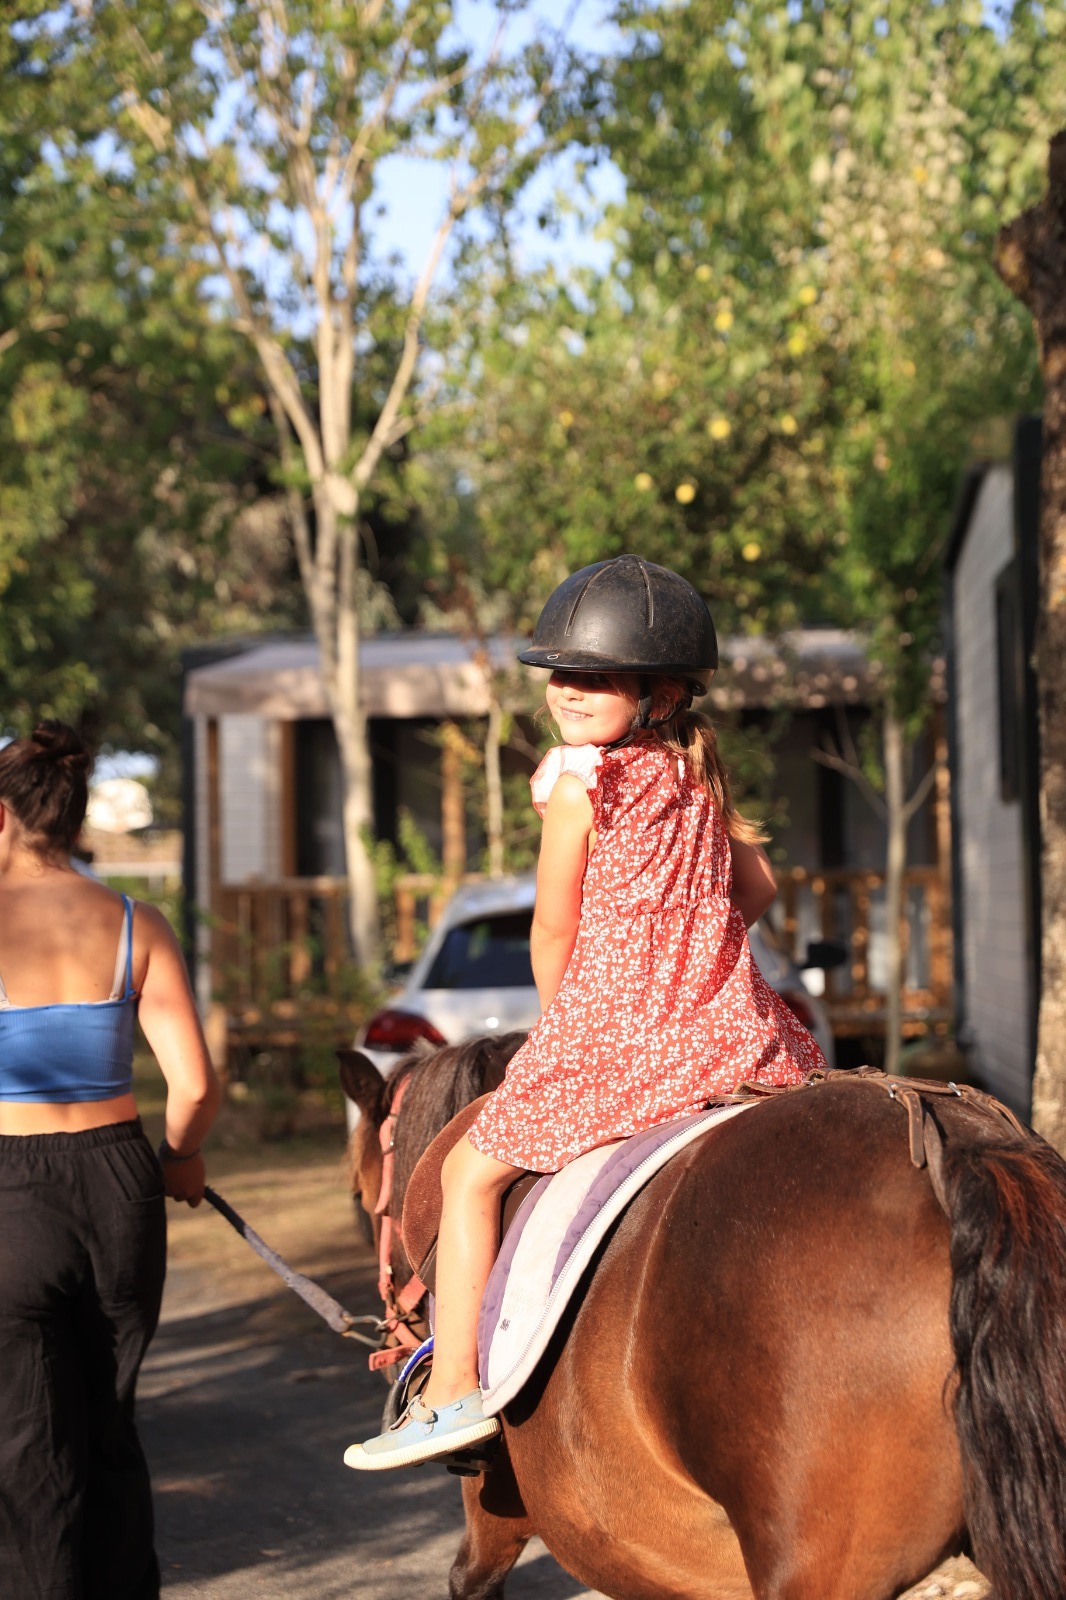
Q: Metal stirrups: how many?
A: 1